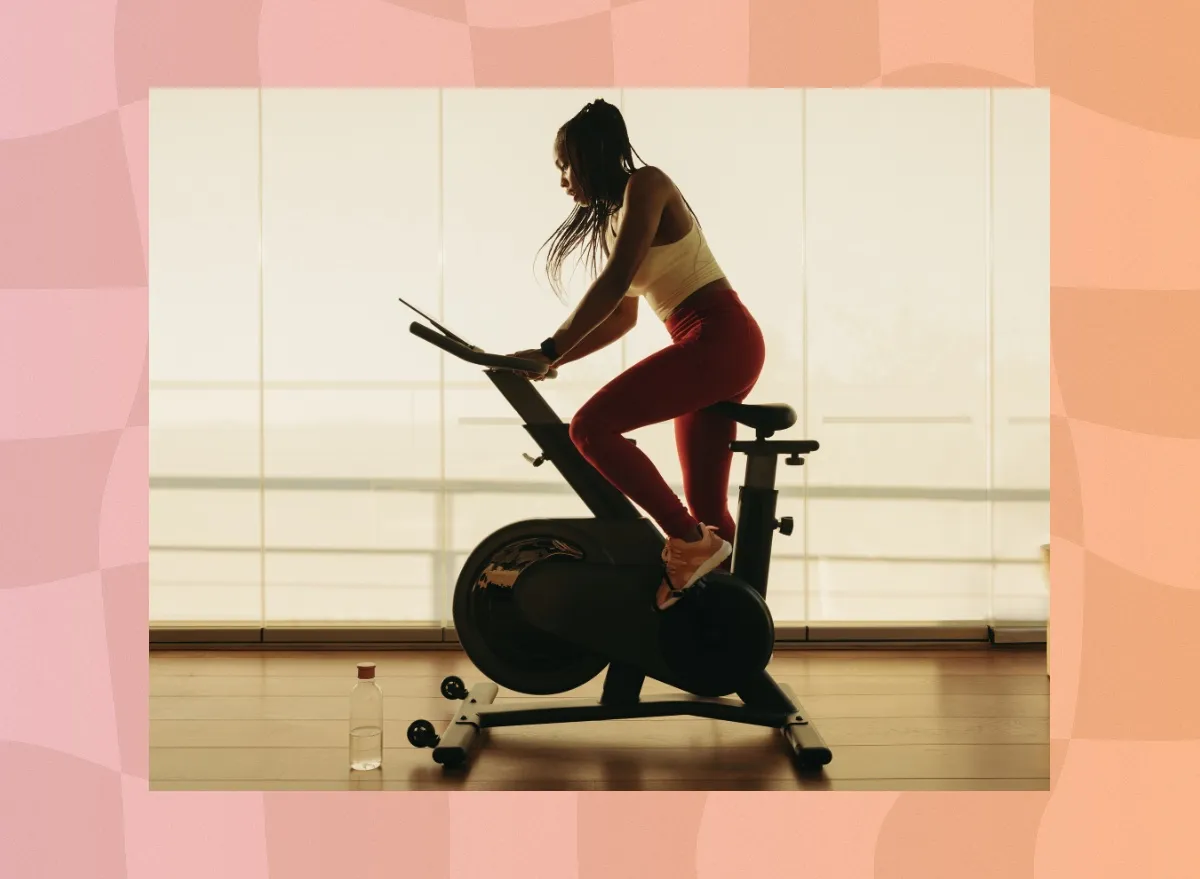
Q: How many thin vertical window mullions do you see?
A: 5